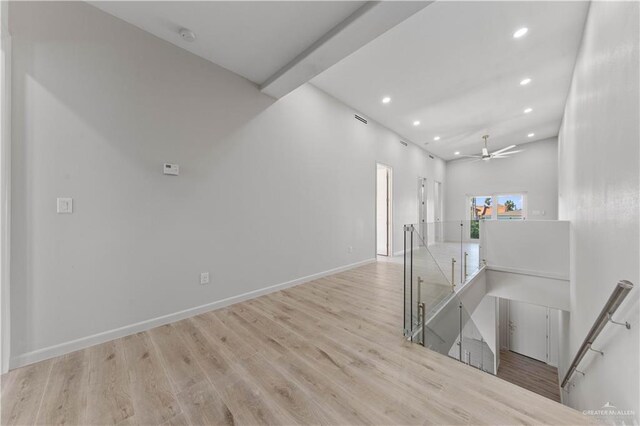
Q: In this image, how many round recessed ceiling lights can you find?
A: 8